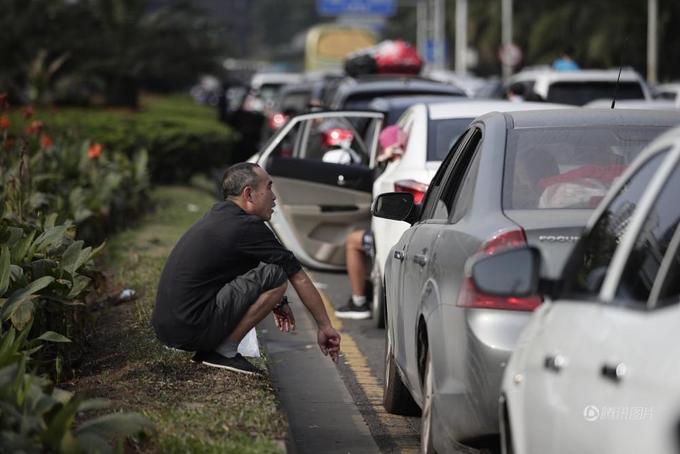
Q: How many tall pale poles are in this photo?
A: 5